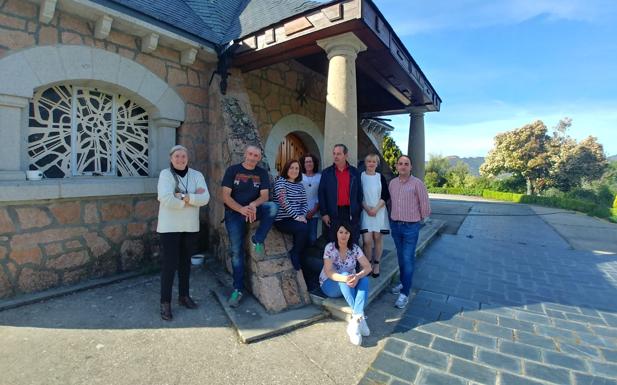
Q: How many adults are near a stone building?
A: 8